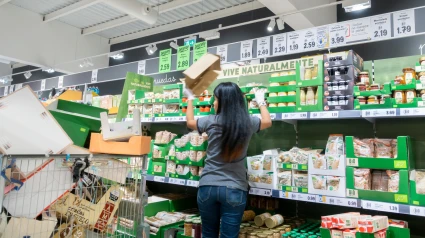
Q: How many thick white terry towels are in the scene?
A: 0